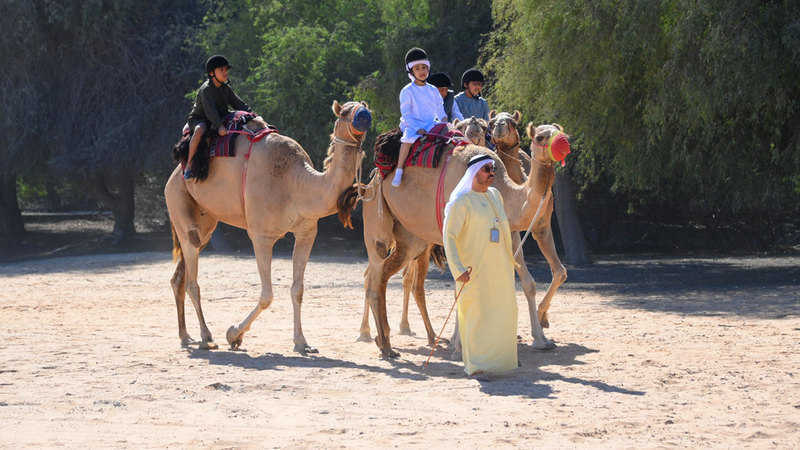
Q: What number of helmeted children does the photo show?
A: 4